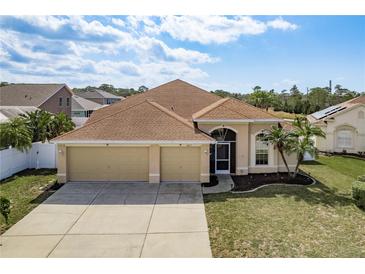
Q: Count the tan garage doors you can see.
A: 2